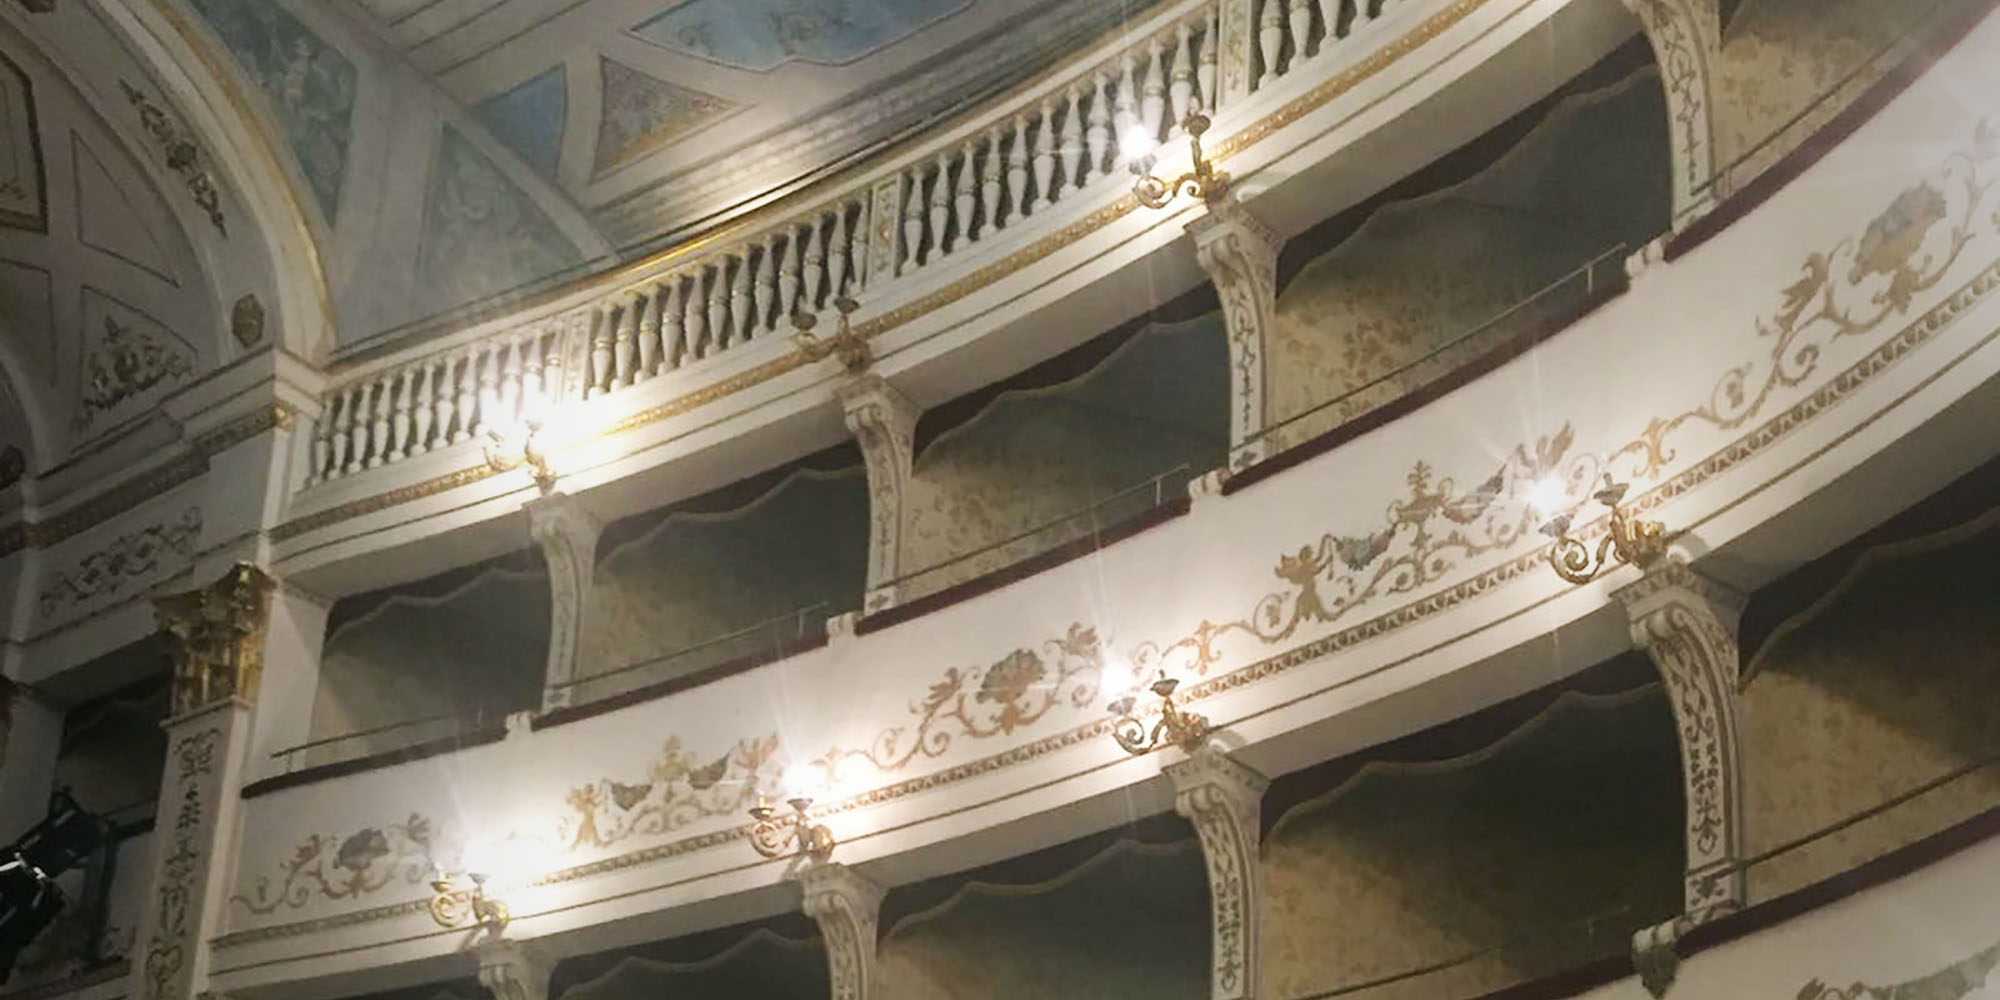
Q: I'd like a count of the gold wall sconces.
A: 7